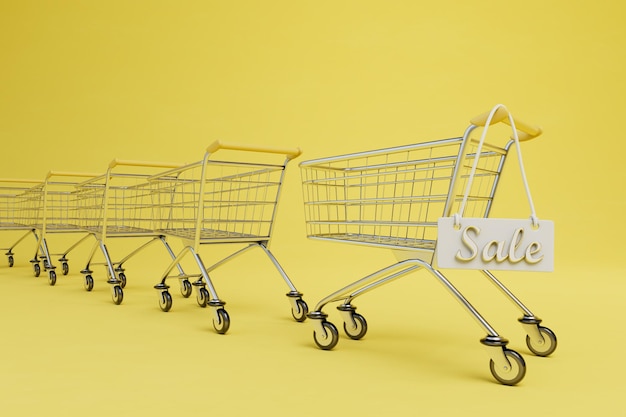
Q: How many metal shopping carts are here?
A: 5